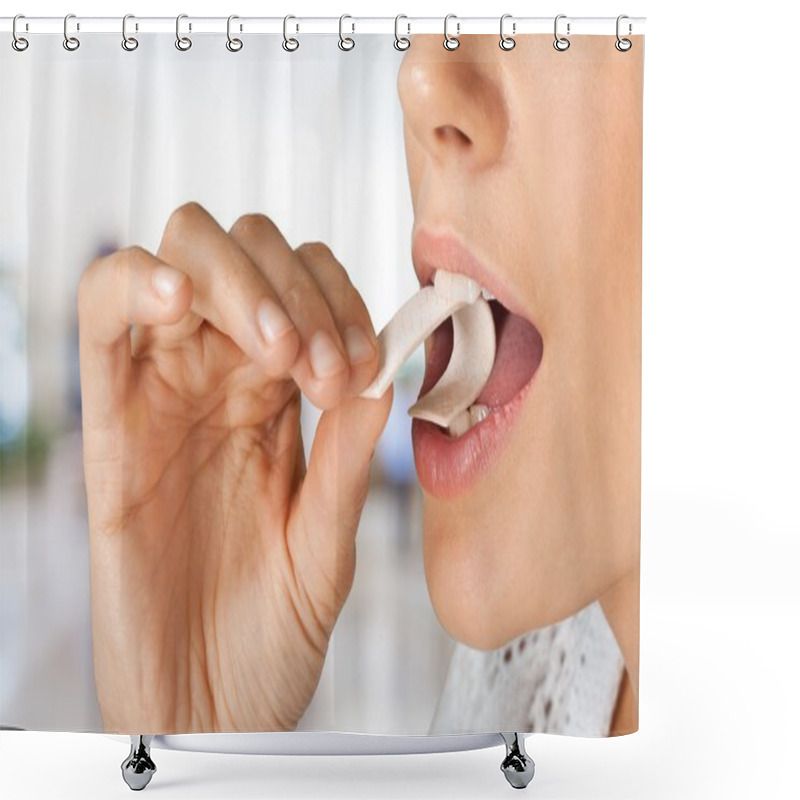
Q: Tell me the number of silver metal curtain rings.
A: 12